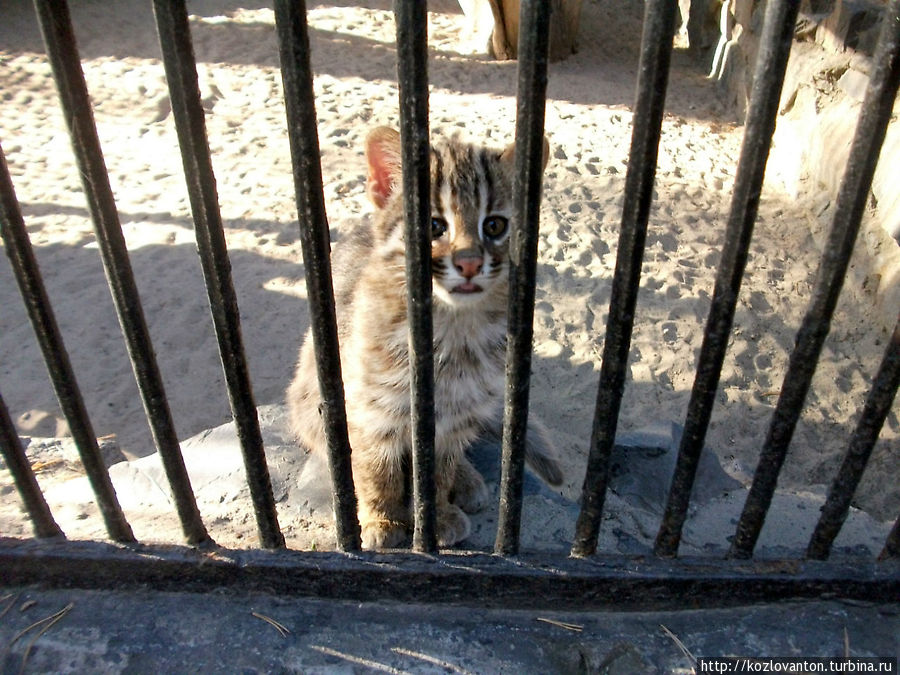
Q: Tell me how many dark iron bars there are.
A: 12